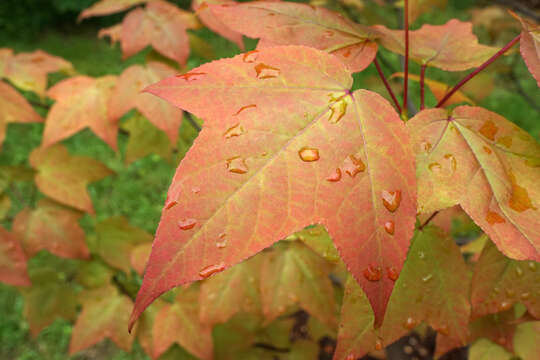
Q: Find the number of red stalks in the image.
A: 4